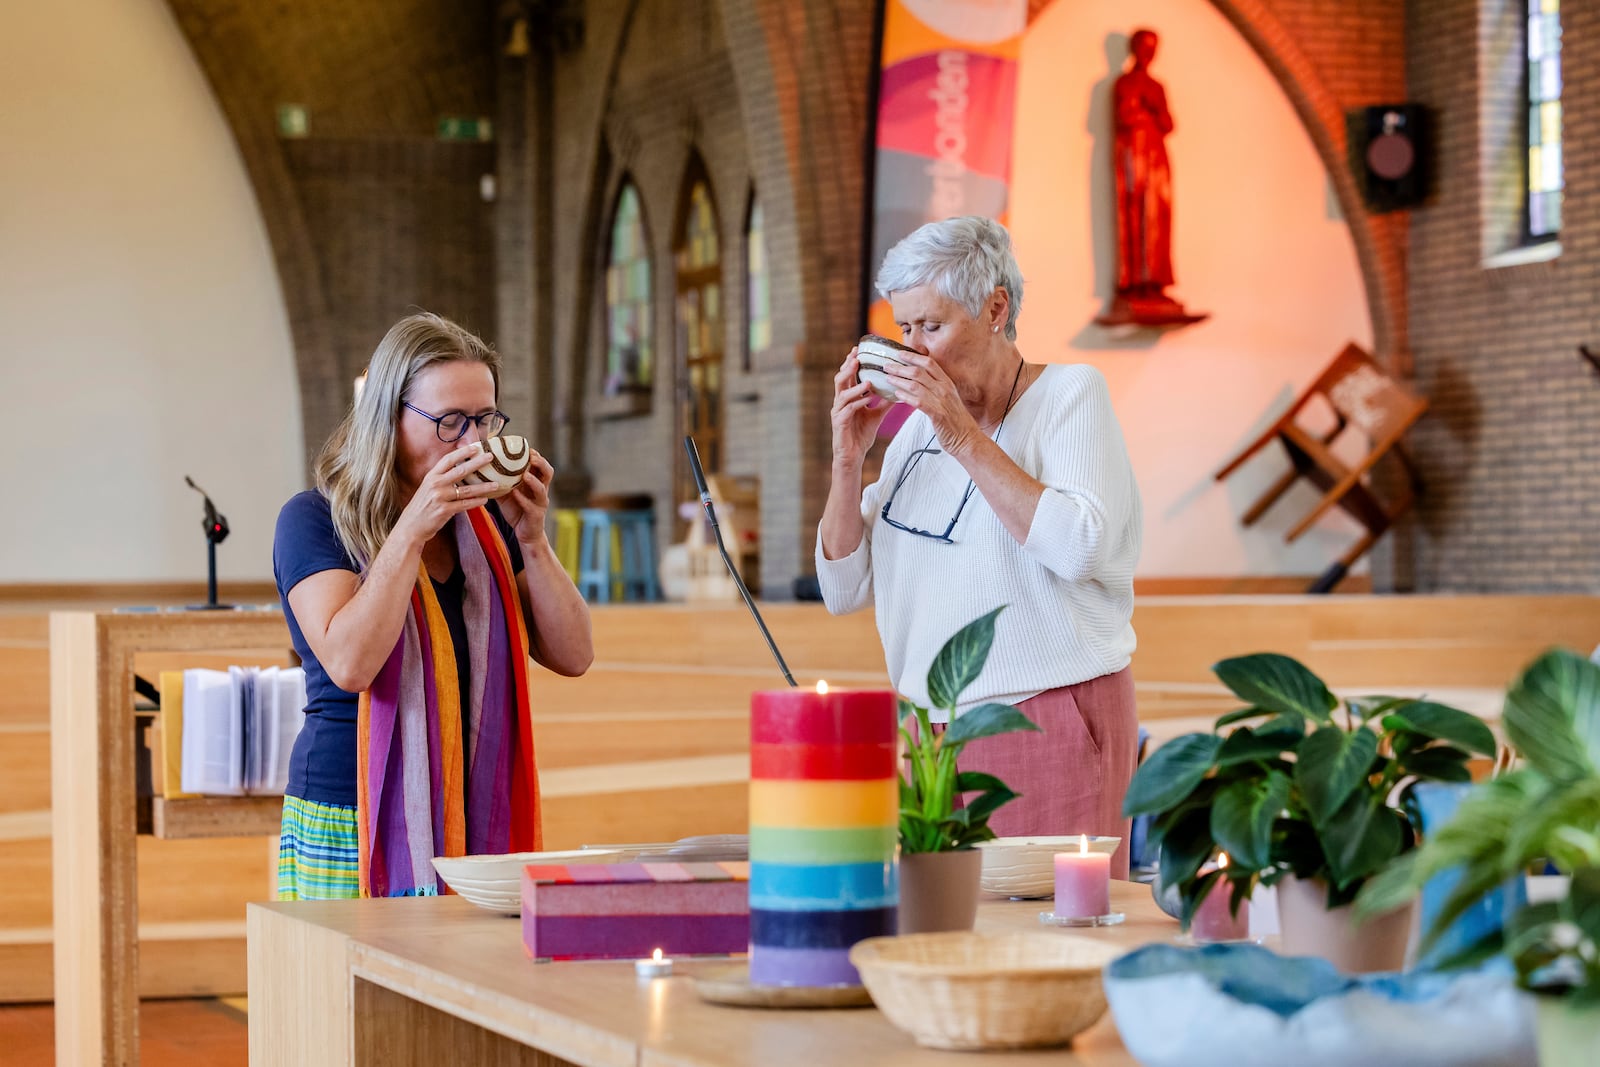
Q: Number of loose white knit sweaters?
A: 1